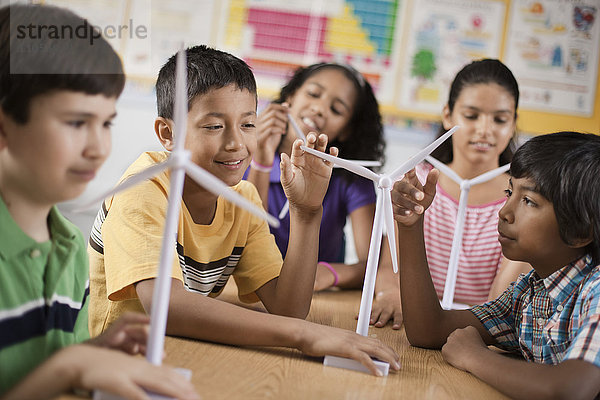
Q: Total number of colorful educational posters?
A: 3